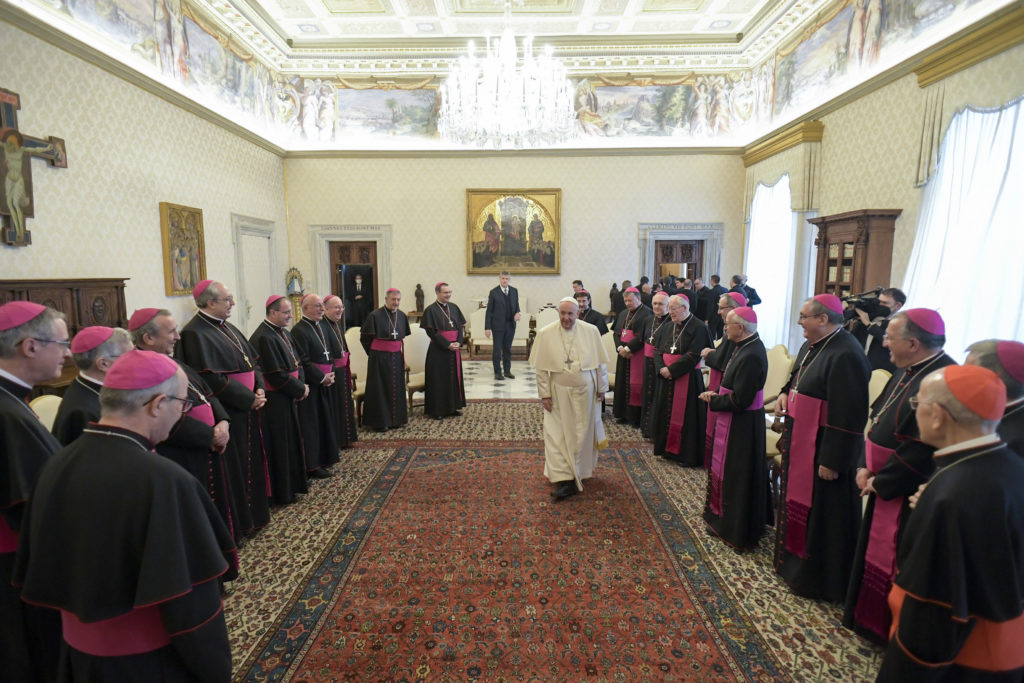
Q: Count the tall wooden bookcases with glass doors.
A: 1